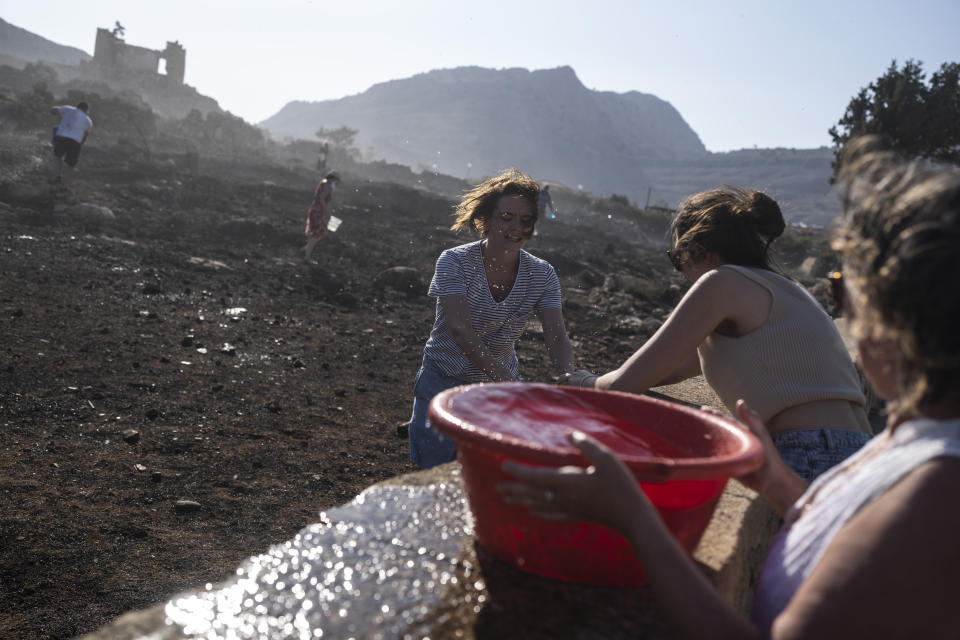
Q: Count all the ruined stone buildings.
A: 1